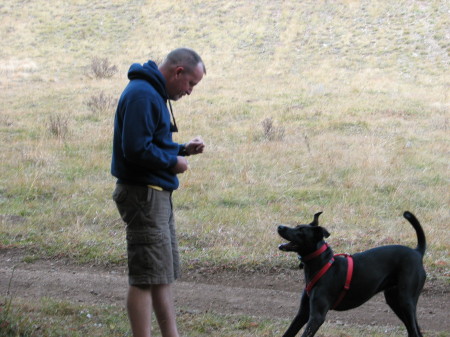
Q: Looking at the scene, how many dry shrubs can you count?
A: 4